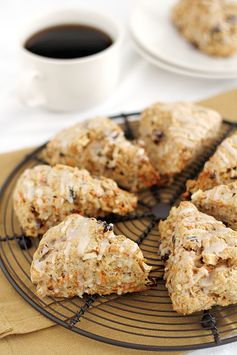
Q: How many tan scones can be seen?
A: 8